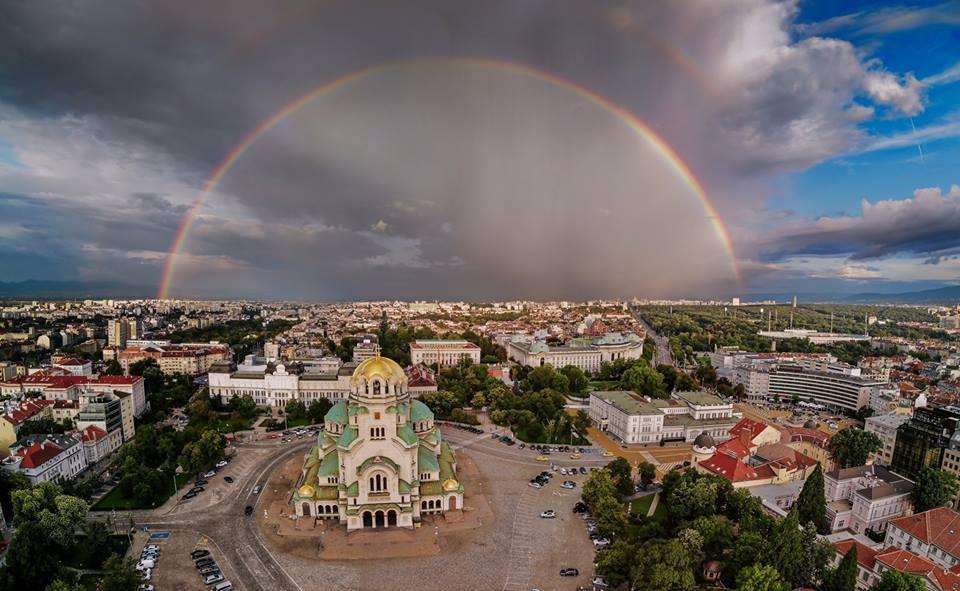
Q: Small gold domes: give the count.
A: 2